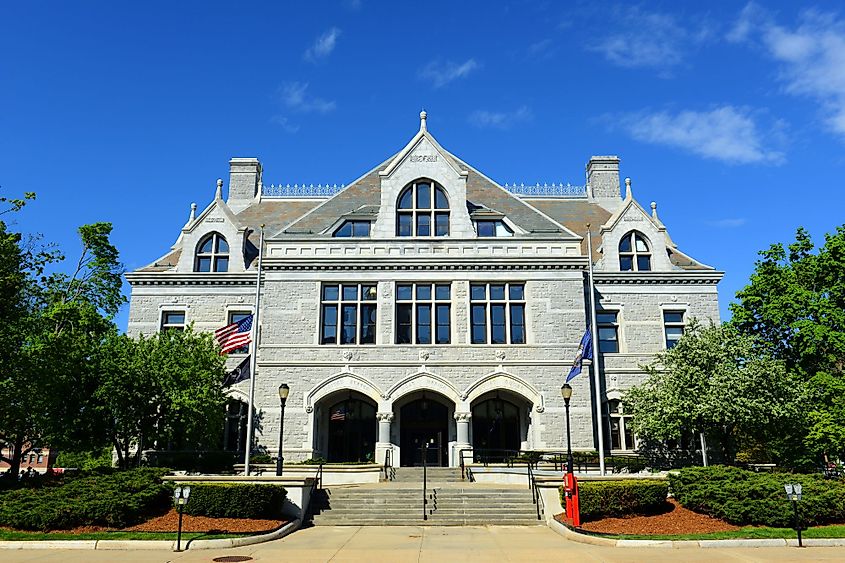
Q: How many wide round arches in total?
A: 3